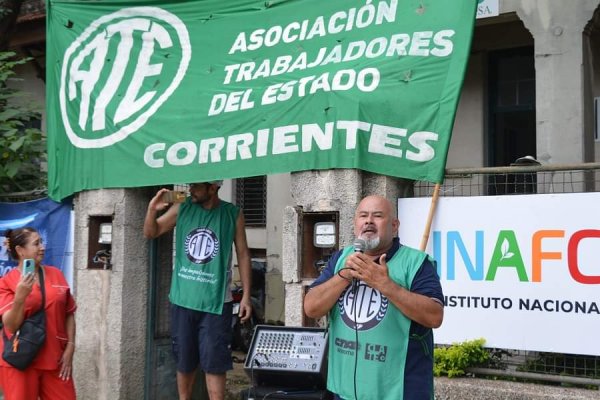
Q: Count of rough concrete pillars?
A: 2